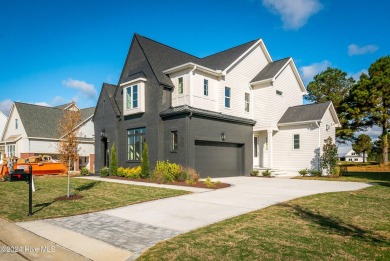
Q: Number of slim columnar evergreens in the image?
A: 2